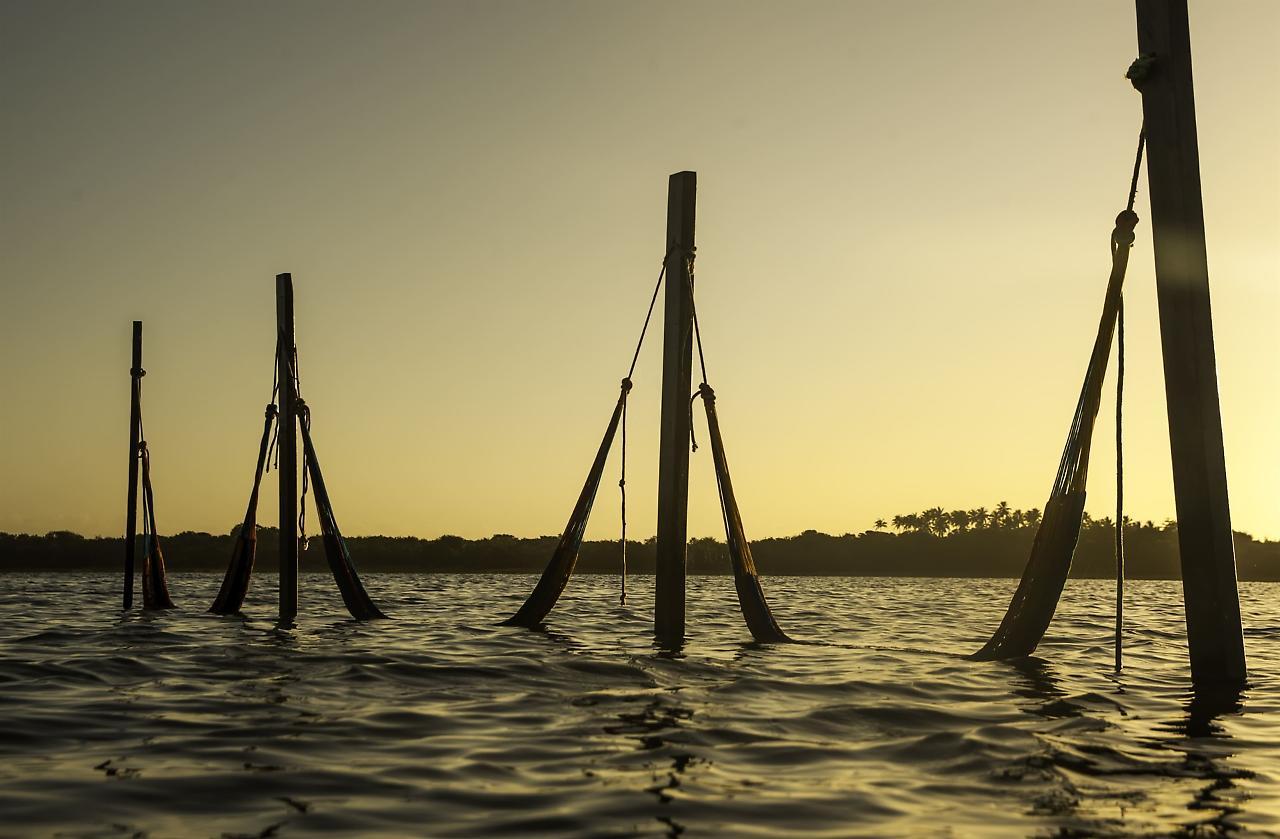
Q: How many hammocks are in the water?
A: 3